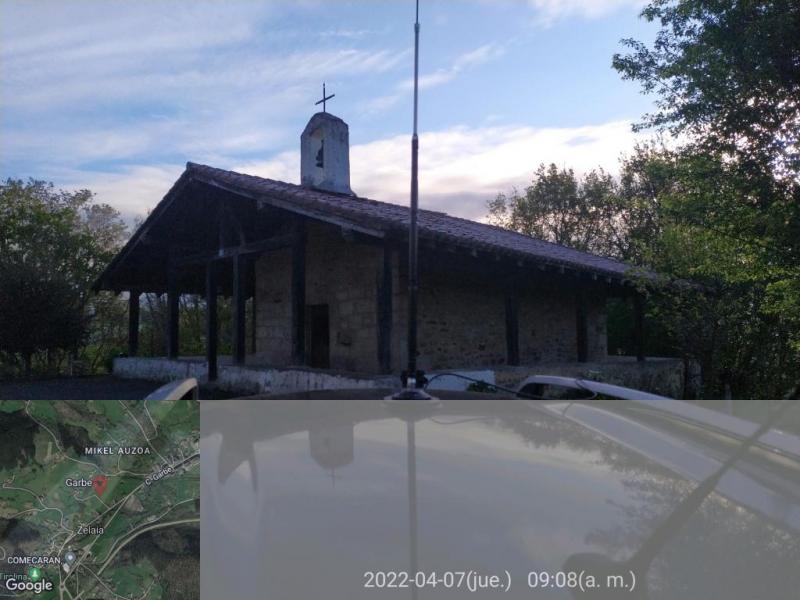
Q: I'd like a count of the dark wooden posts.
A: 9